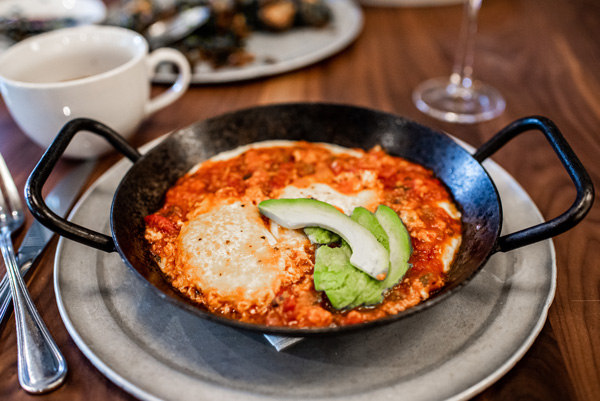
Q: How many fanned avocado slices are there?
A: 3